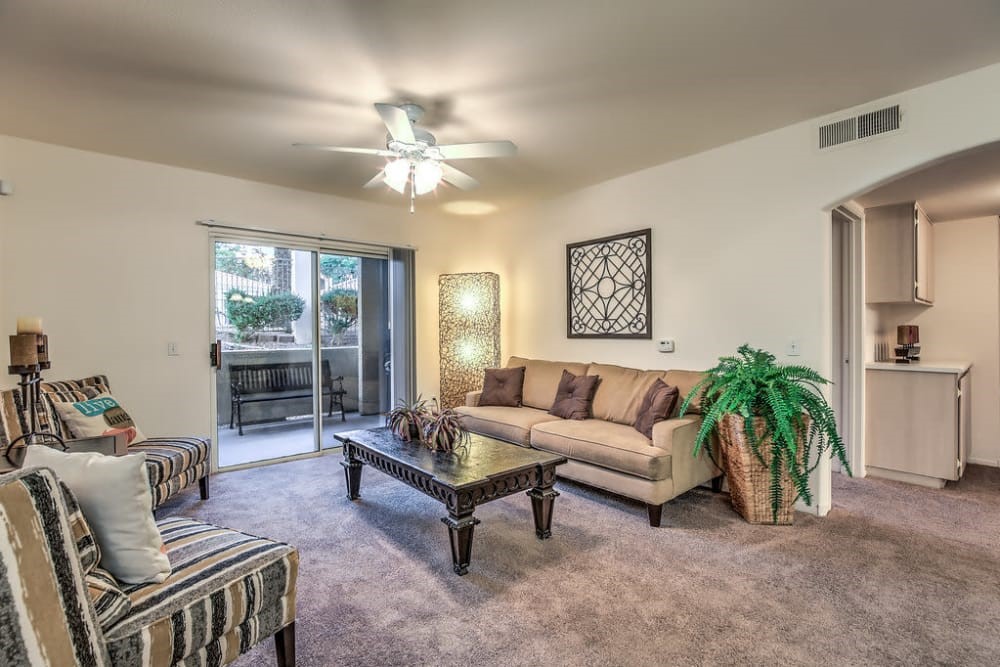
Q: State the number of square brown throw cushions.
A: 3